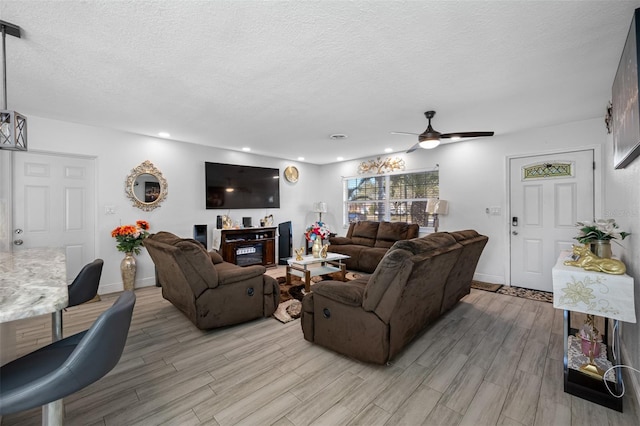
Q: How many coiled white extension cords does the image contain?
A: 1